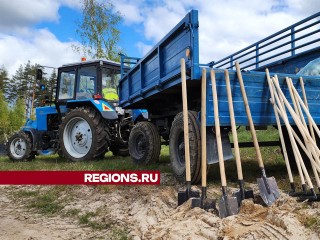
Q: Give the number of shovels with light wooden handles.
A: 5